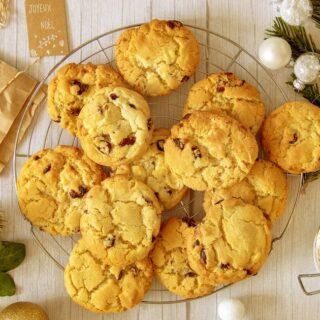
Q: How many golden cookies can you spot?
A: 13